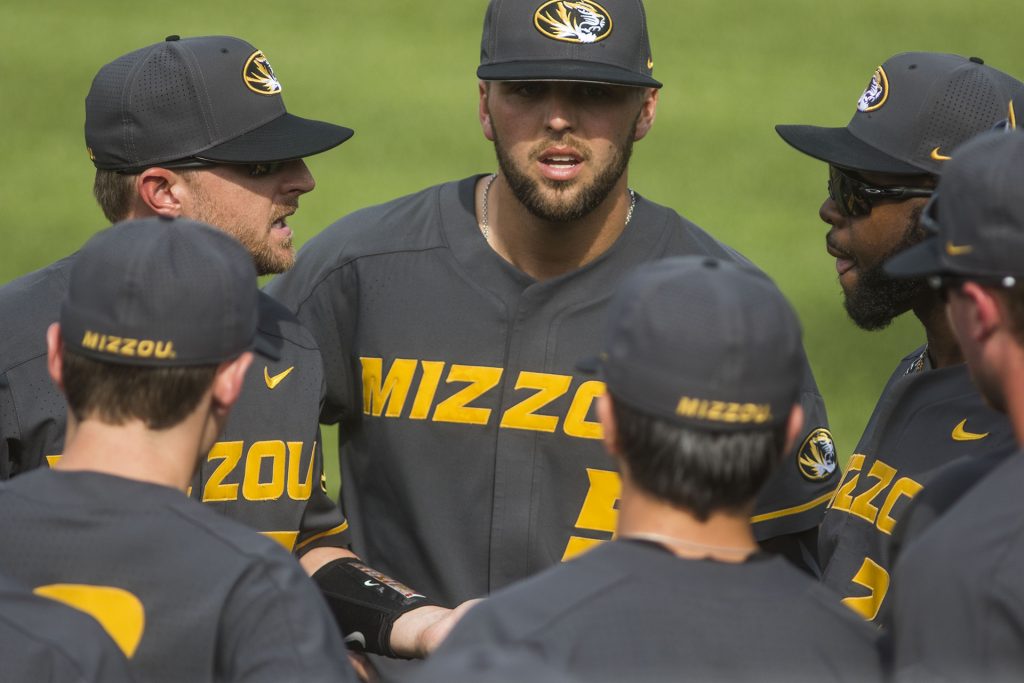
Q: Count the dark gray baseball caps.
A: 6